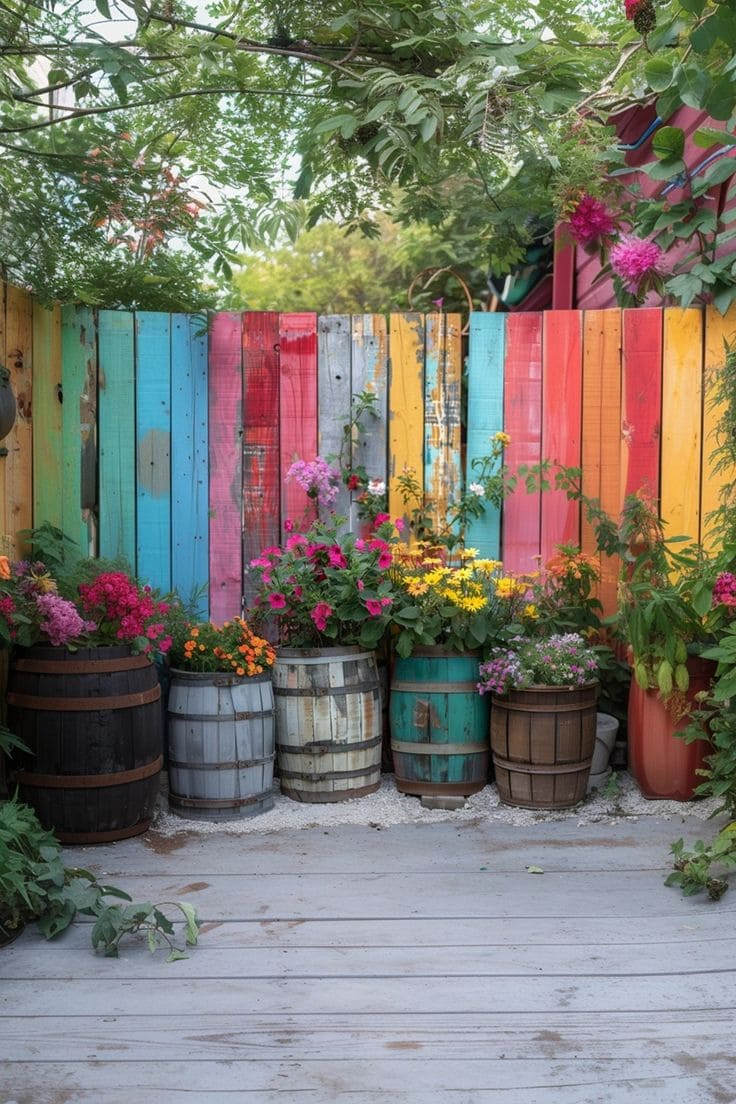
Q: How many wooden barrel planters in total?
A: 5